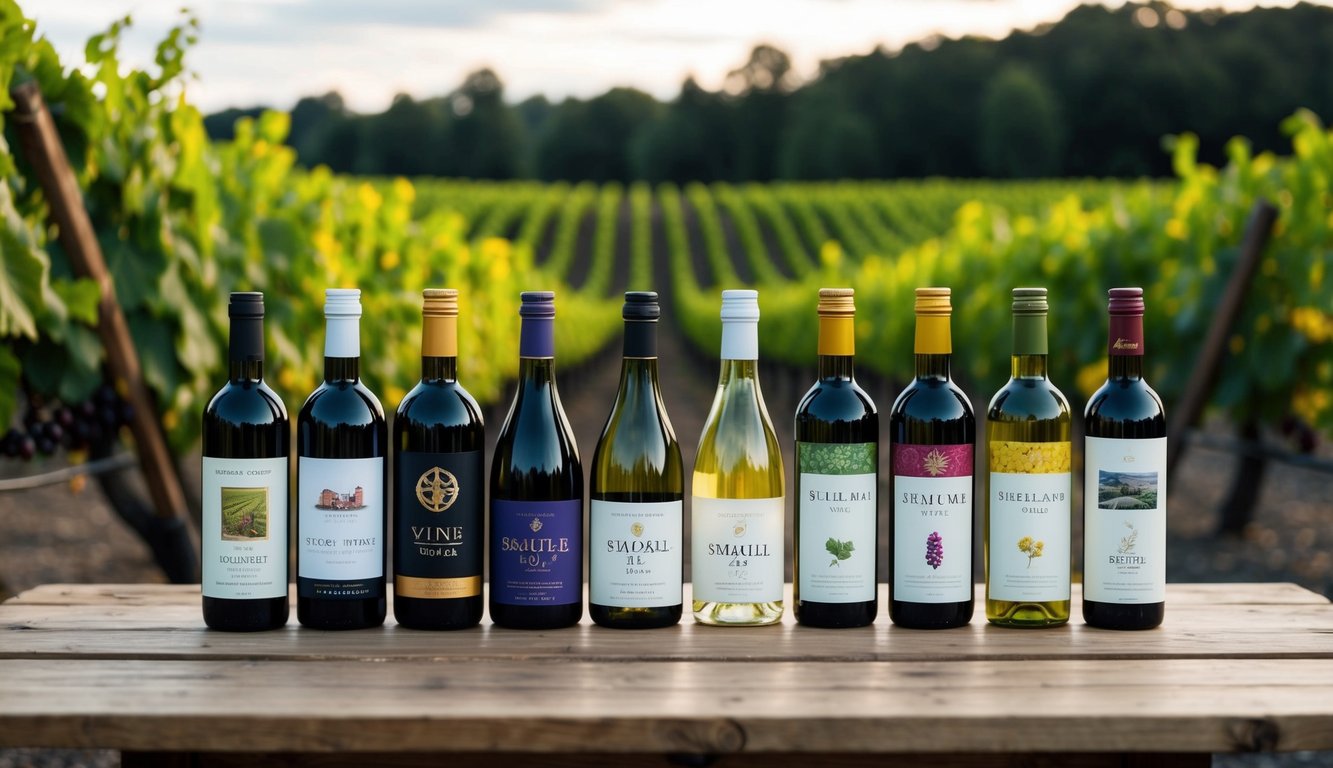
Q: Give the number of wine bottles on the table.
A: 10